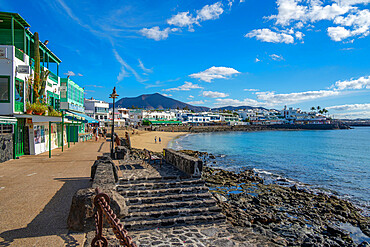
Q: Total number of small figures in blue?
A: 2